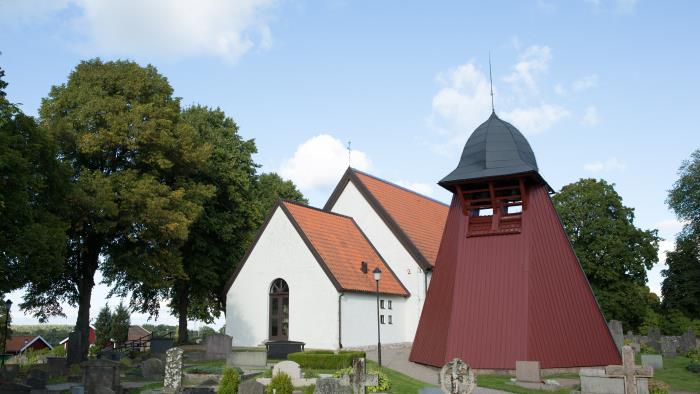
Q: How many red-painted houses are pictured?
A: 2